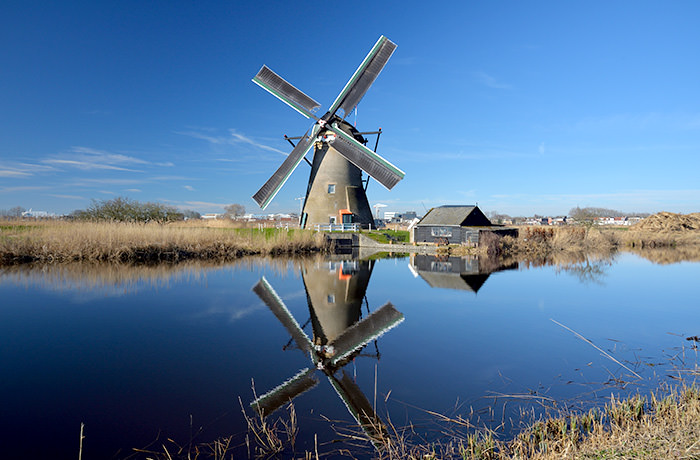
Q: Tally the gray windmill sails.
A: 4